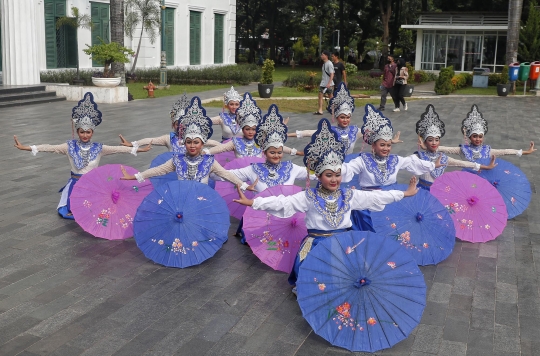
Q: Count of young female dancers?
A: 11